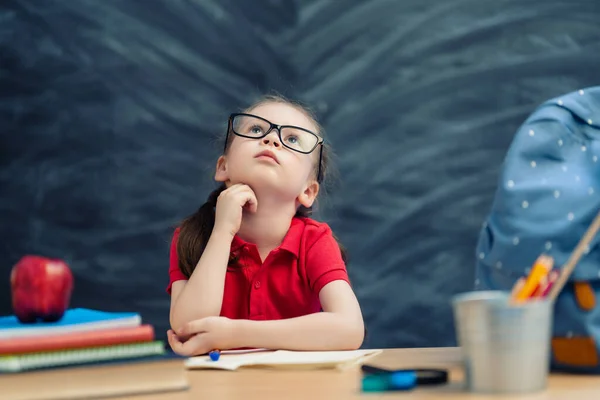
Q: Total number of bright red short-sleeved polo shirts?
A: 1